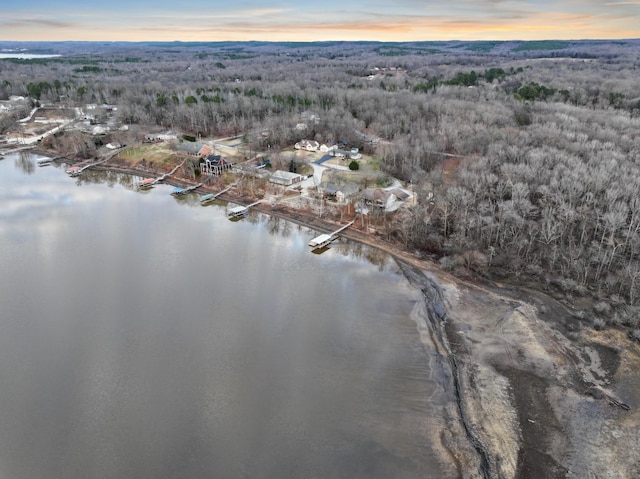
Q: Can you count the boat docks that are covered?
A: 7